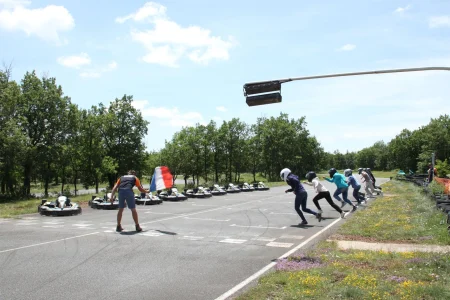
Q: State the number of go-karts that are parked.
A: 9